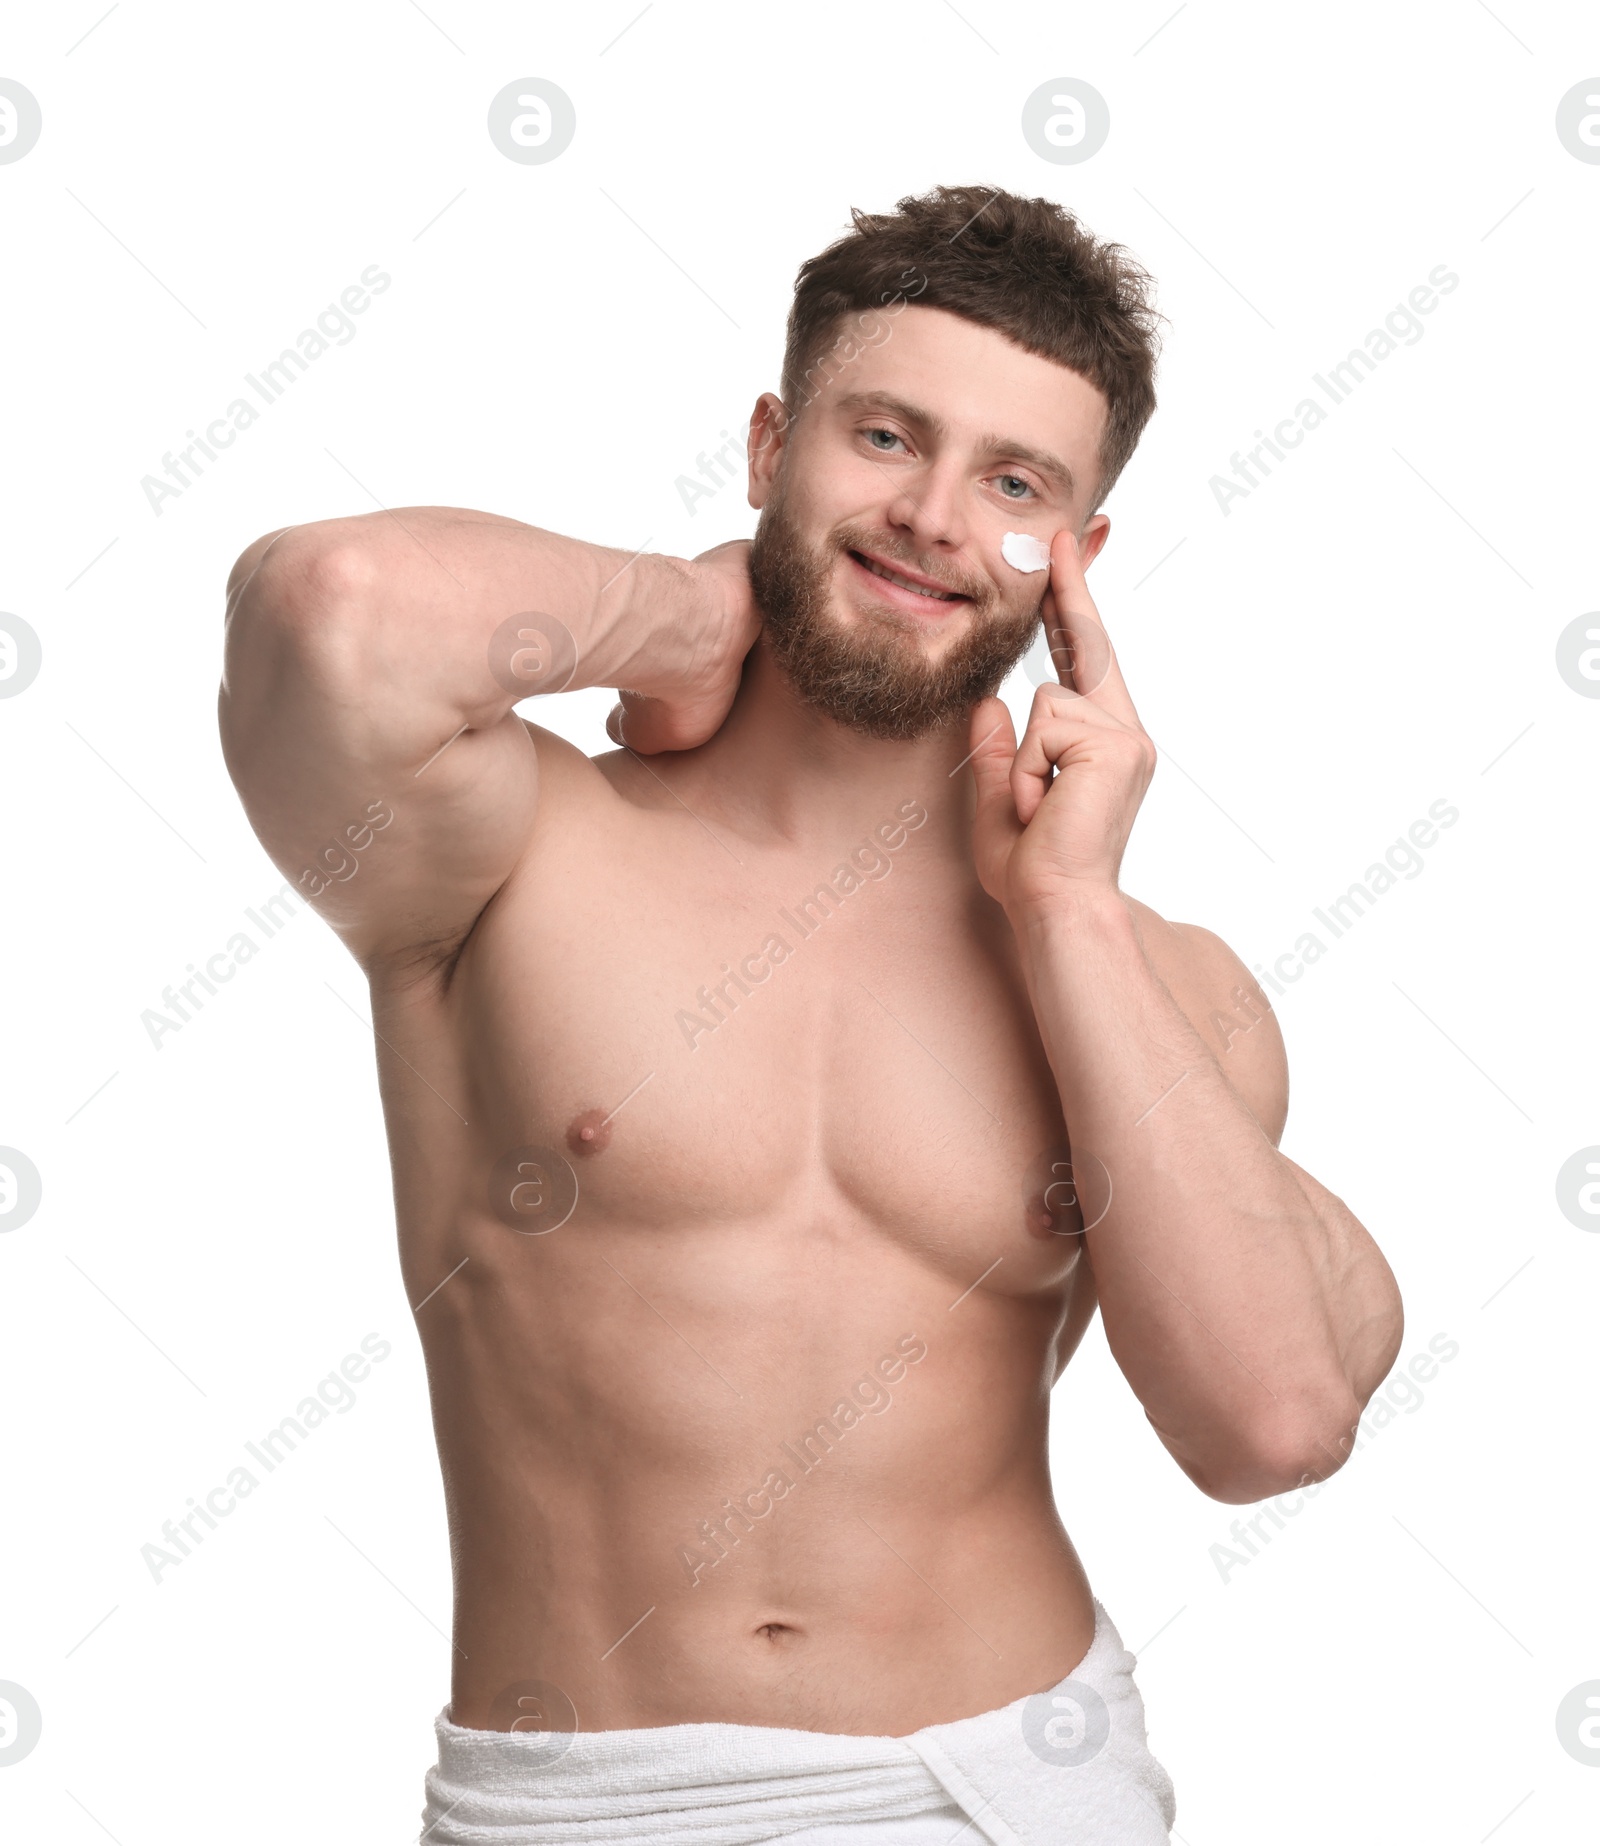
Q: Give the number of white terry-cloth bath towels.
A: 1